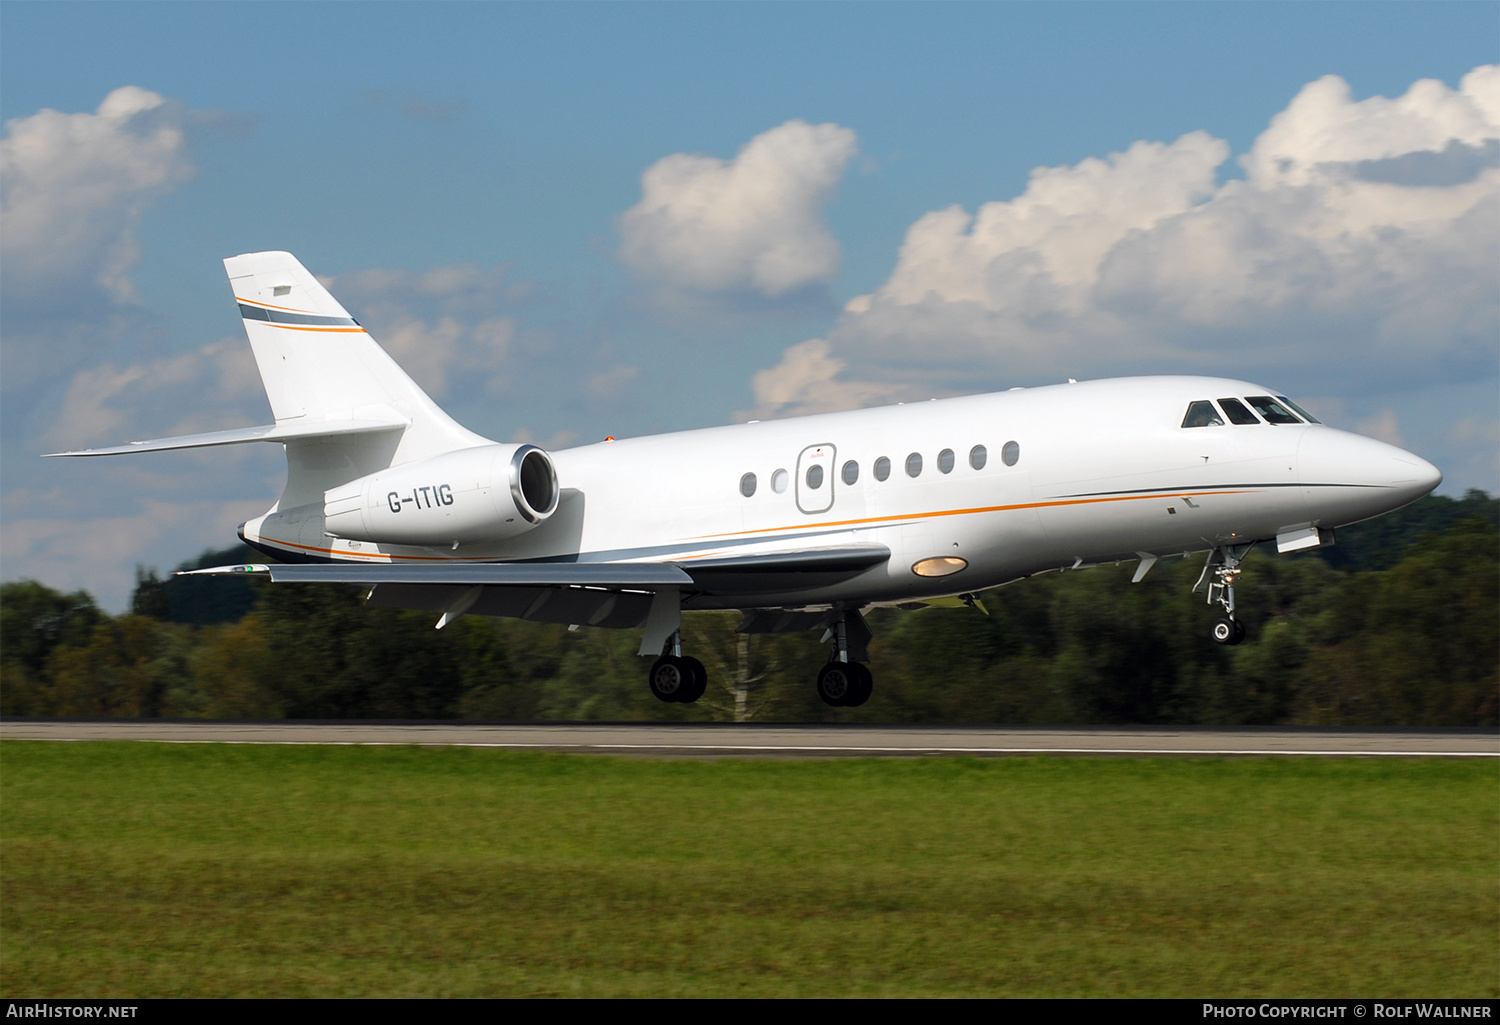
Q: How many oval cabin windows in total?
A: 9